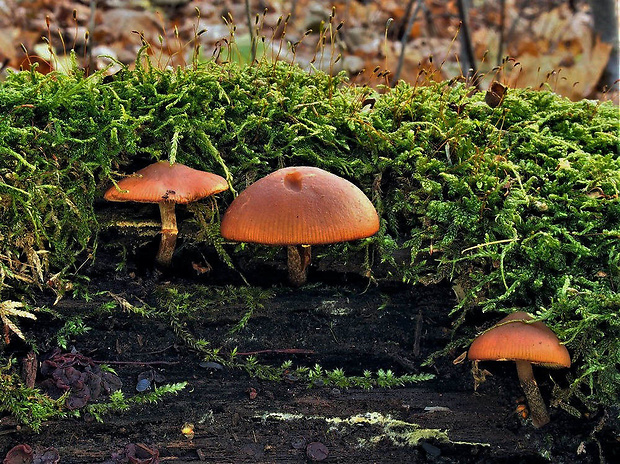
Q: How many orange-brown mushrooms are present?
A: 3